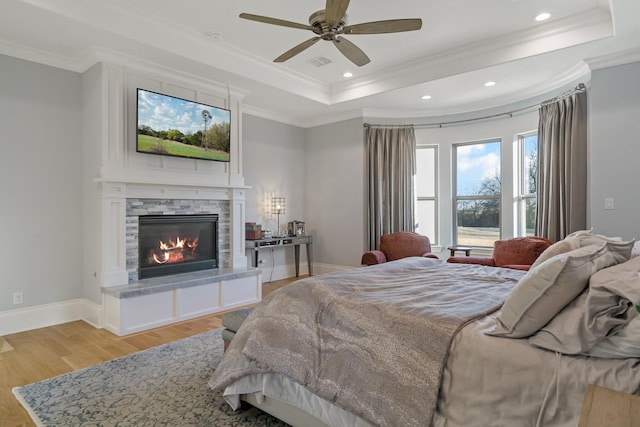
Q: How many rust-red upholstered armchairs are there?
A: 2